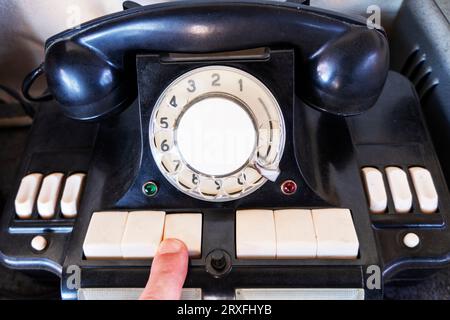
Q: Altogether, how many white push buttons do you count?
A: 14